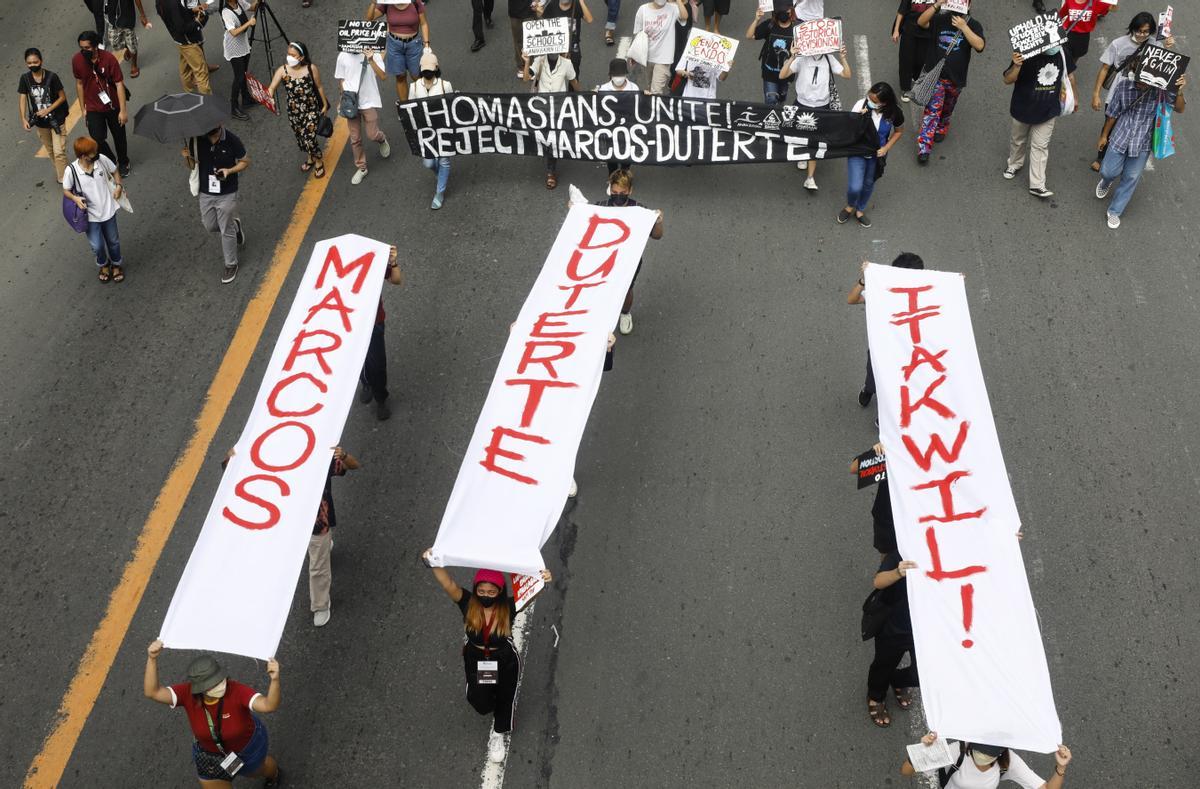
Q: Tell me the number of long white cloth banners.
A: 3